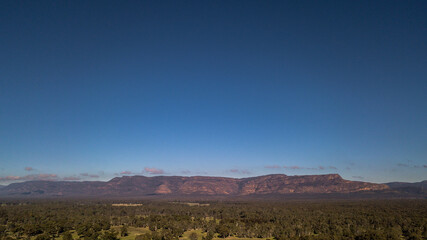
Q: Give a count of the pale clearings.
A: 2